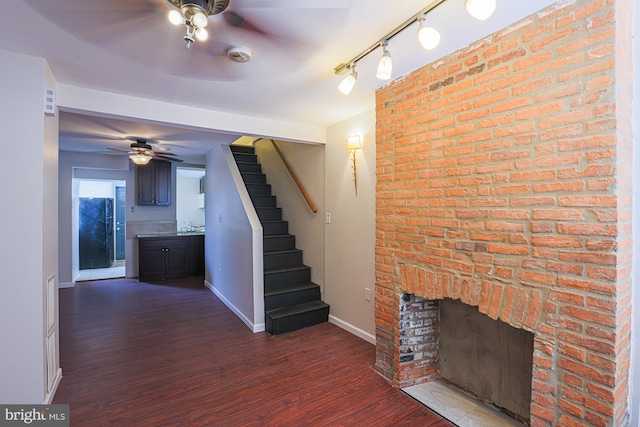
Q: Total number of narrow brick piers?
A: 2